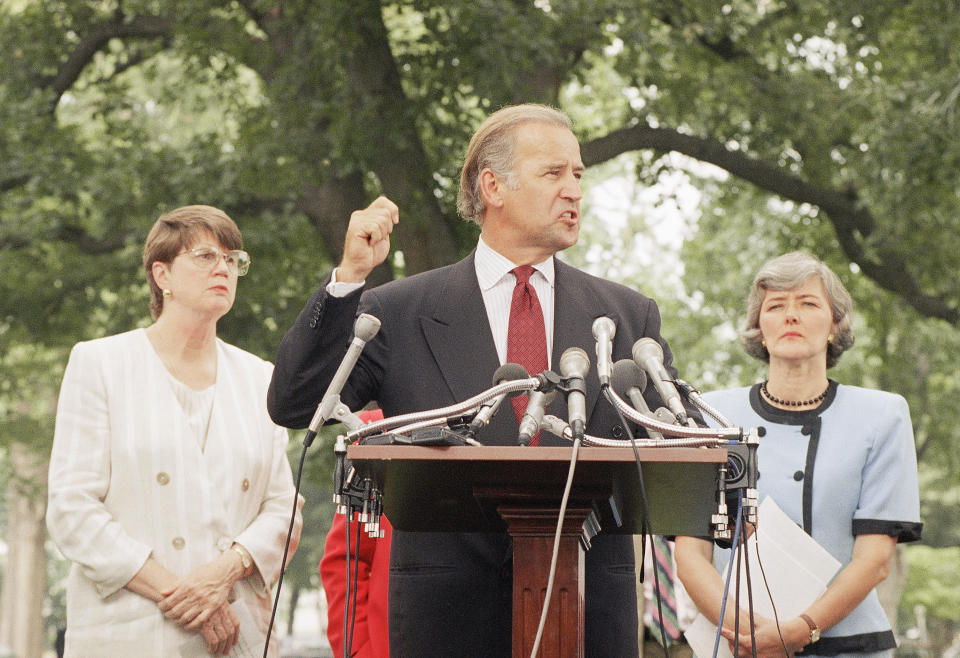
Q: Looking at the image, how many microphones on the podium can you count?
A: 7